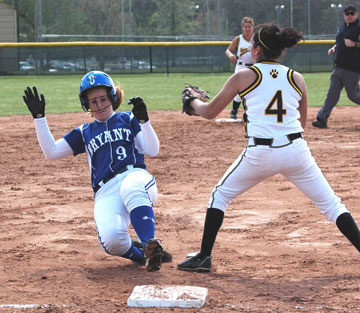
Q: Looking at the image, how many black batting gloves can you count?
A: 2